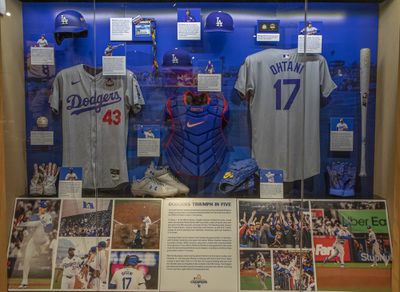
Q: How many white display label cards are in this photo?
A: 12